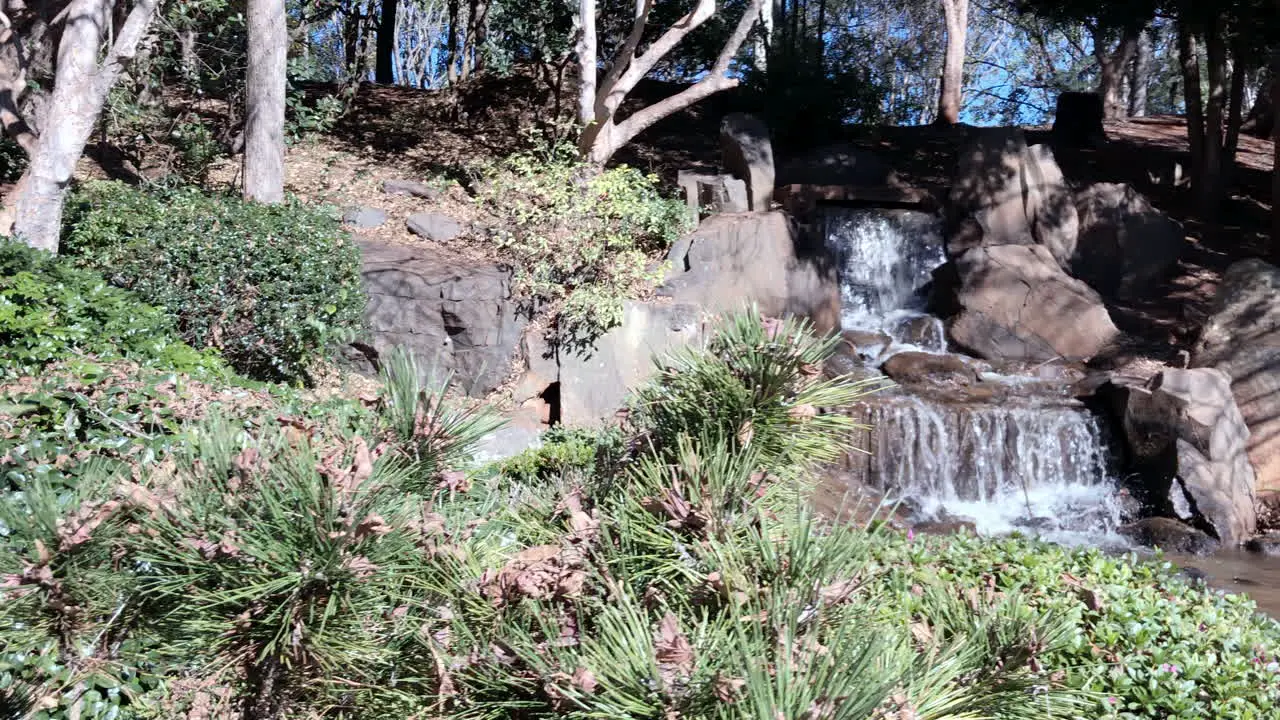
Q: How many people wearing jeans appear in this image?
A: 0